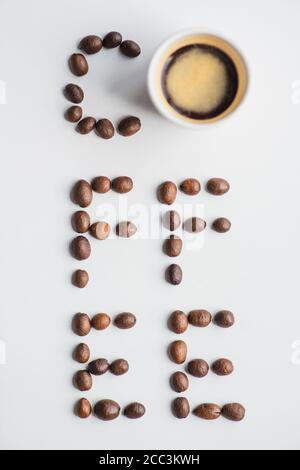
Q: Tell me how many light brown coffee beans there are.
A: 1